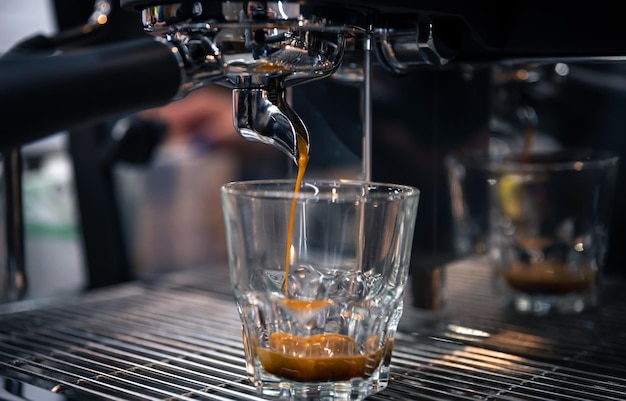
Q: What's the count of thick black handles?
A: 1